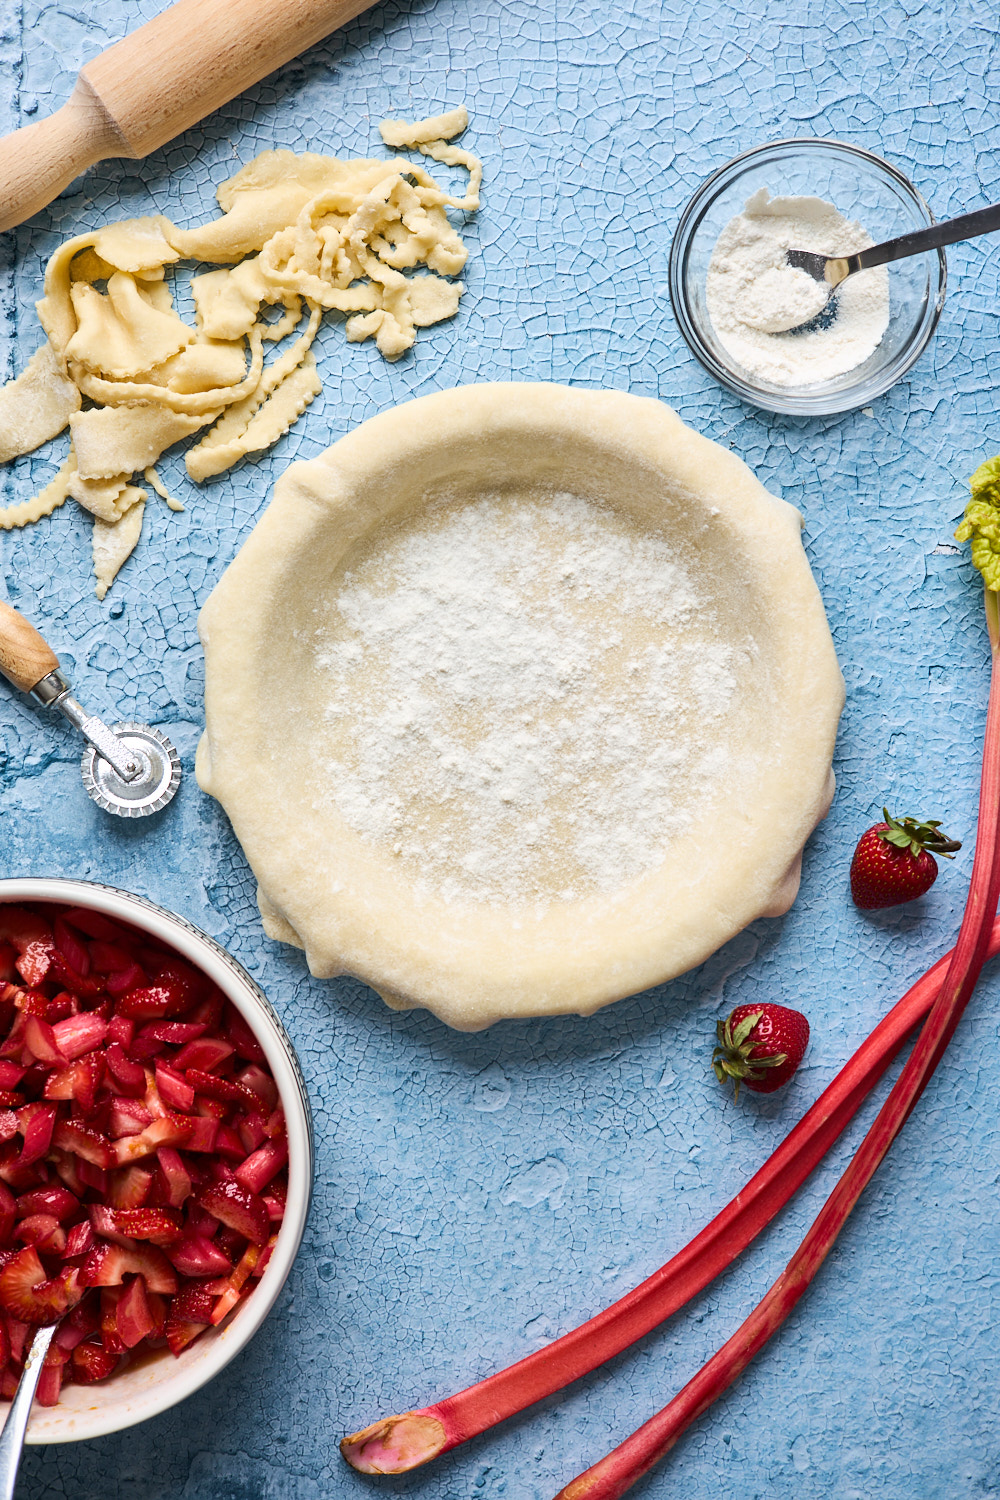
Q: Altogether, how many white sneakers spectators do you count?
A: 0